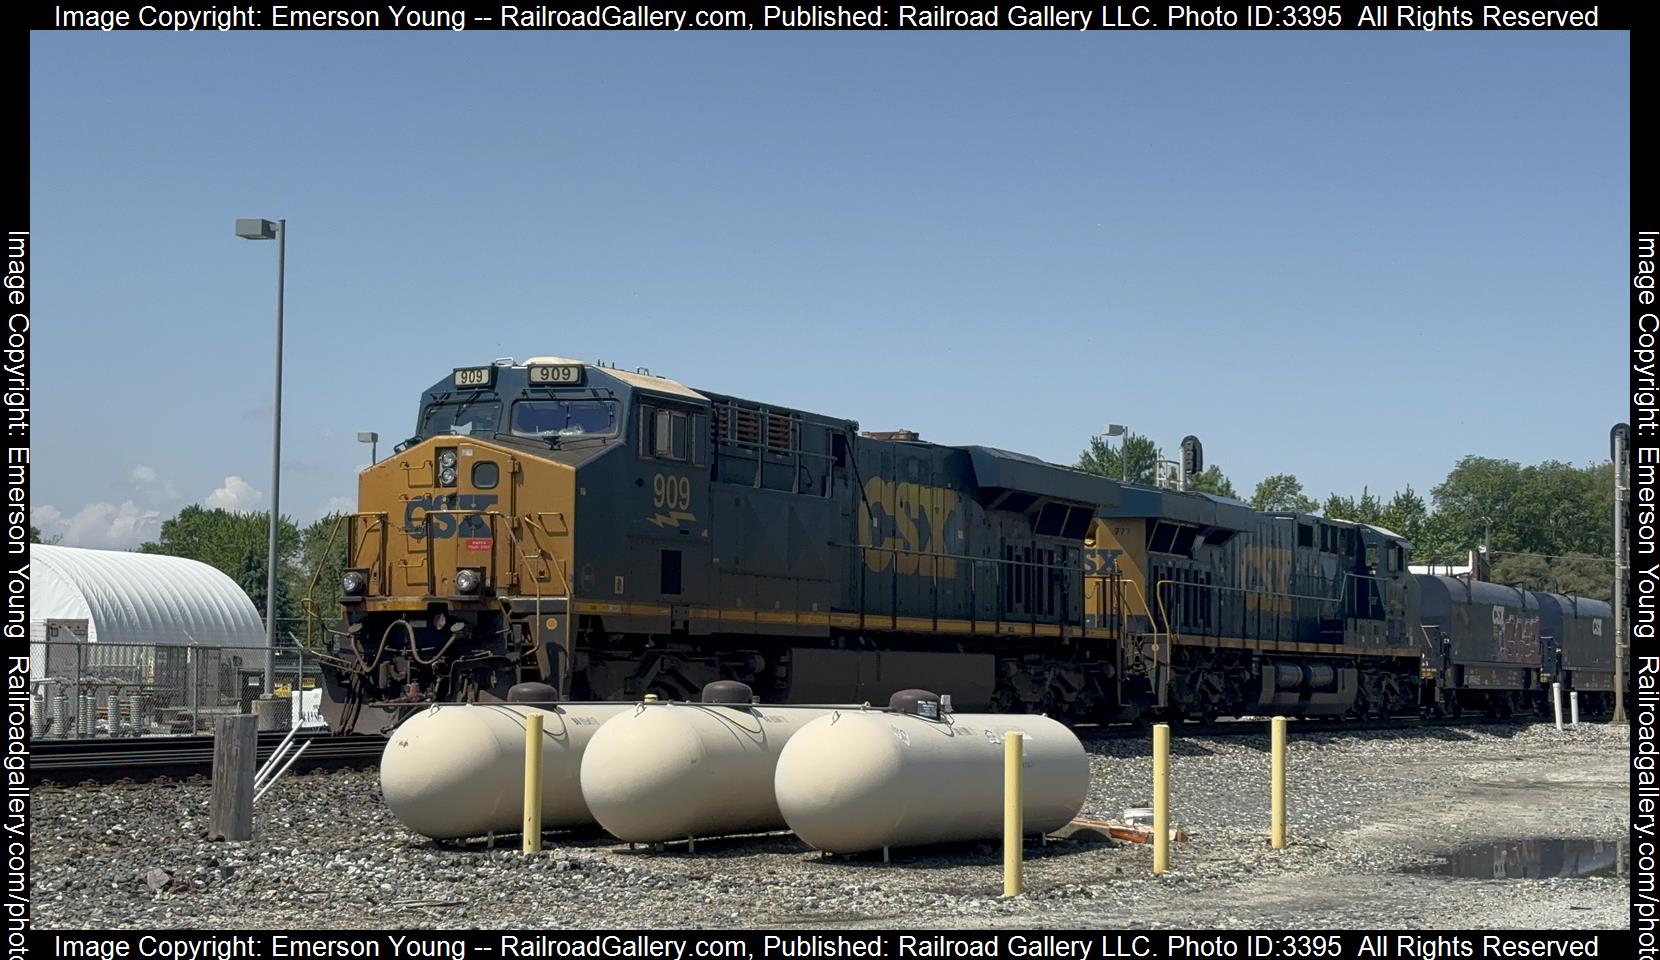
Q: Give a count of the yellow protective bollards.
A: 4